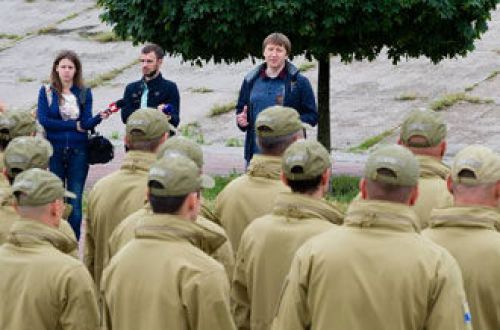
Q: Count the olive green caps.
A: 11